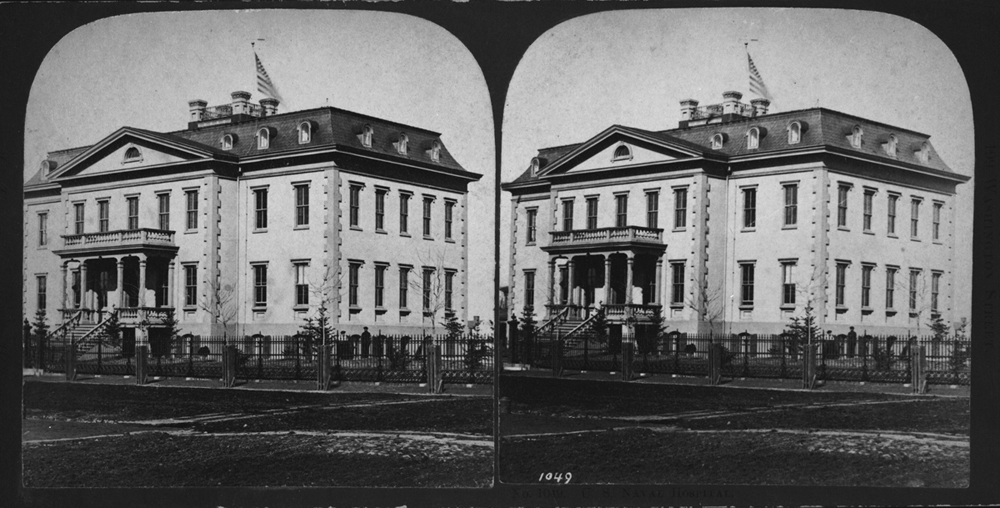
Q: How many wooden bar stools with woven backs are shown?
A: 0